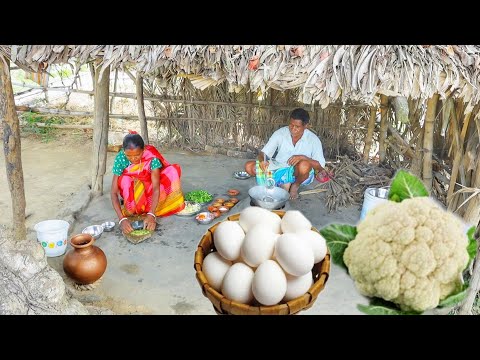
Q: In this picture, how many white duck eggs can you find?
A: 10